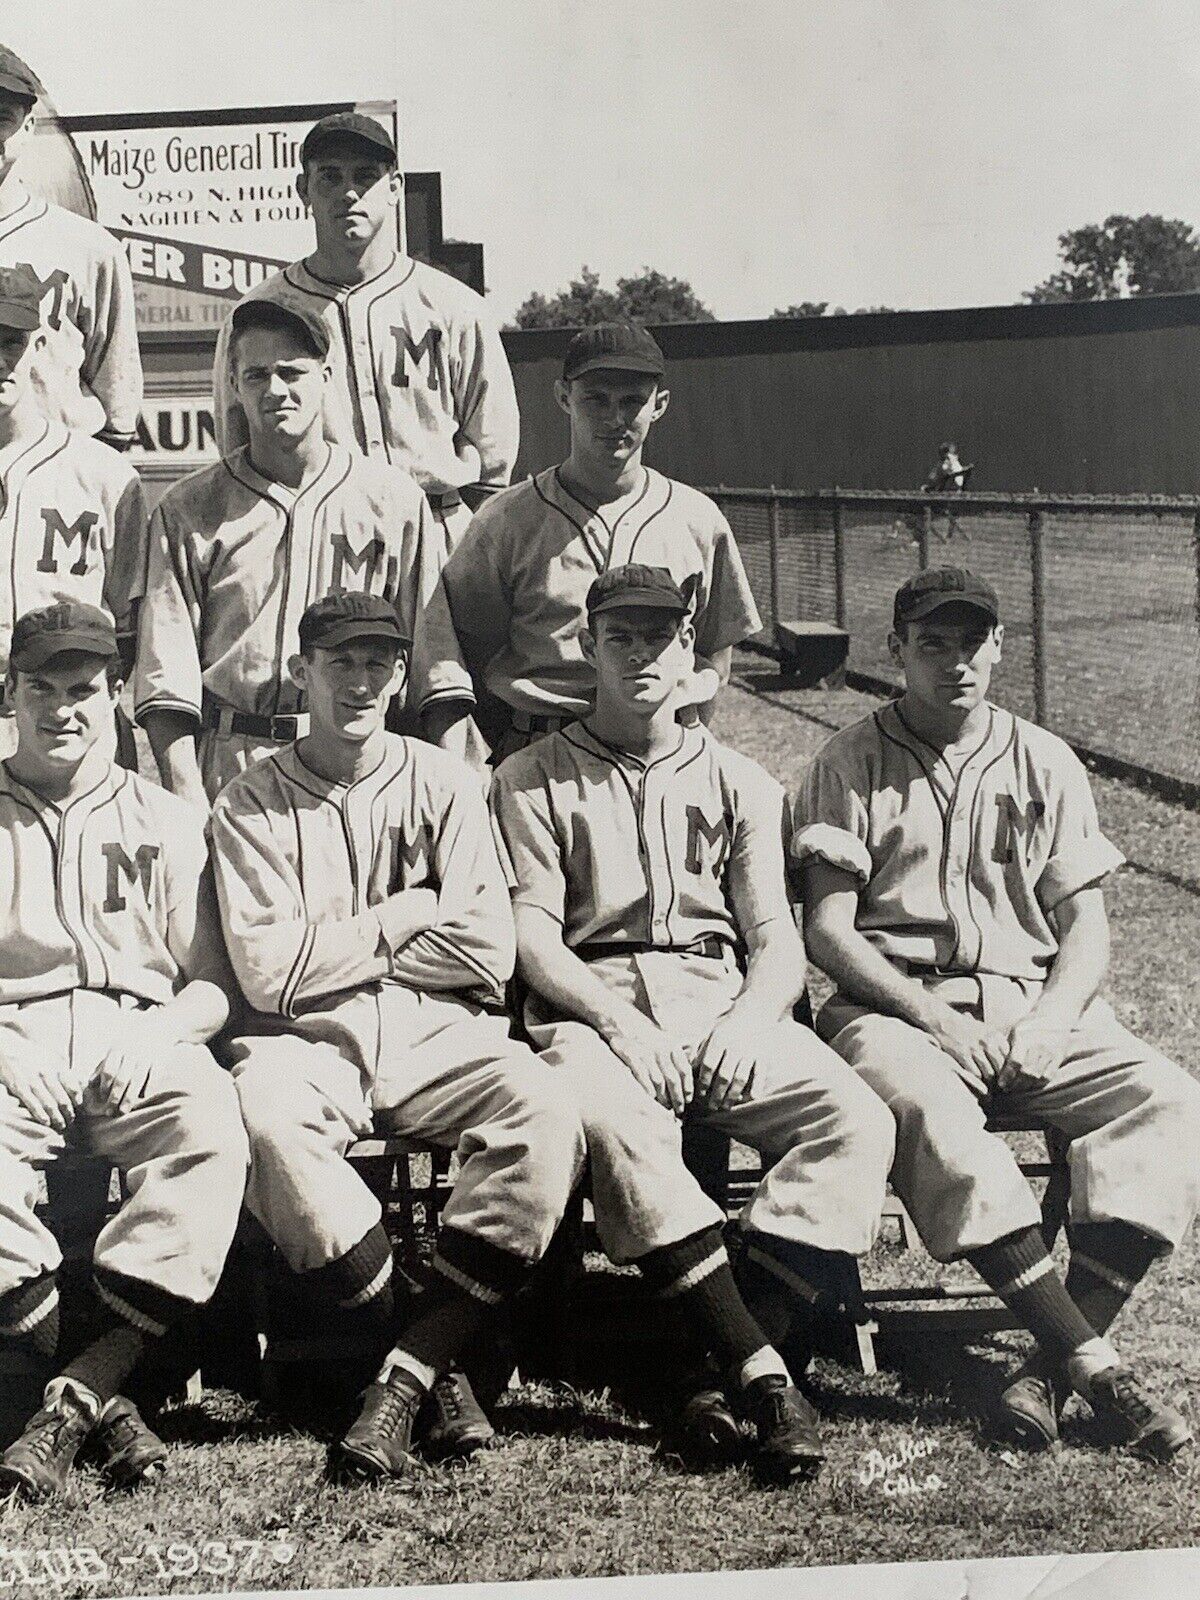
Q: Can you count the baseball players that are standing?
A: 5